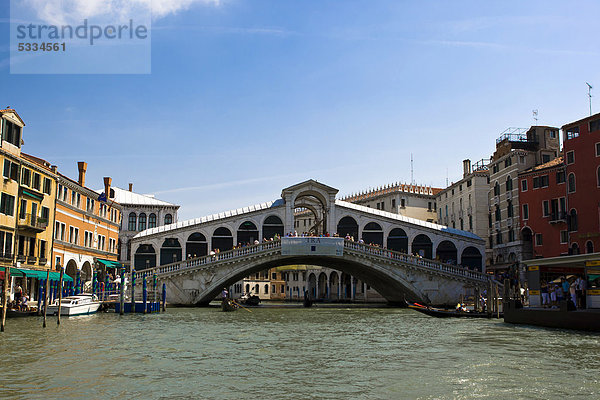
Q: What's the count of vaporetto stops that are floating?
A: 1